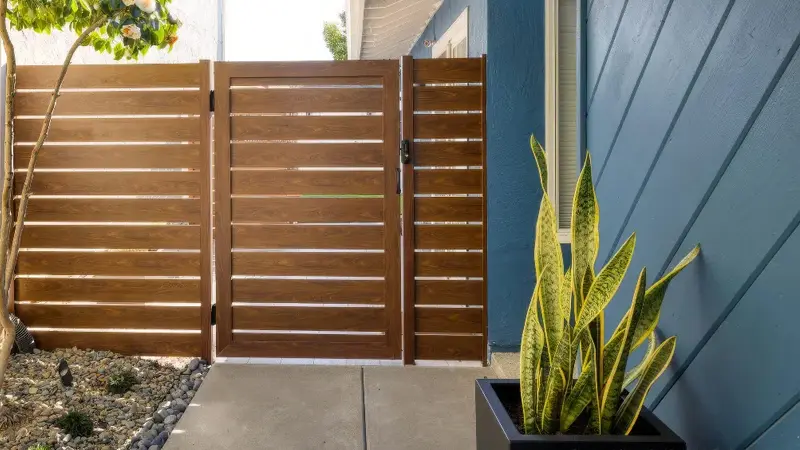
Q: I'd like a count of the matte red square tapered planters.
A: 0